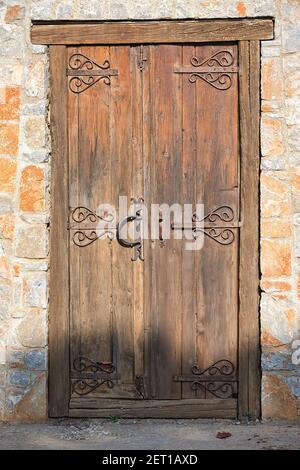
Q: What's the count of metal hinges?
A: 6